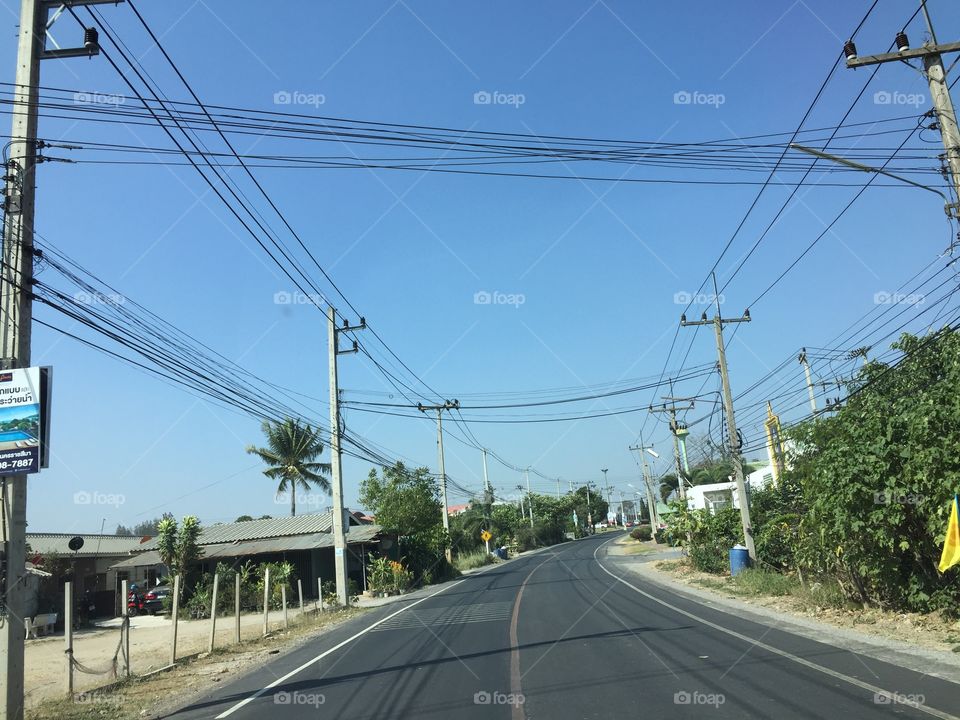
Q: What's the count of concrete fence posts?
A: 9